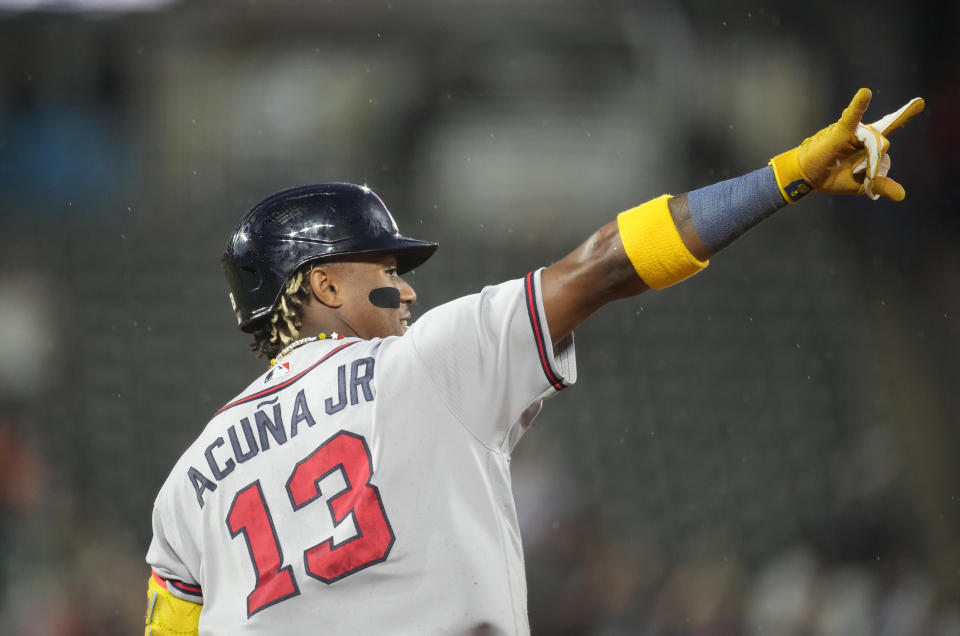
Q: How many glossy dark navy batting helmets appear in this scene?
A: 1